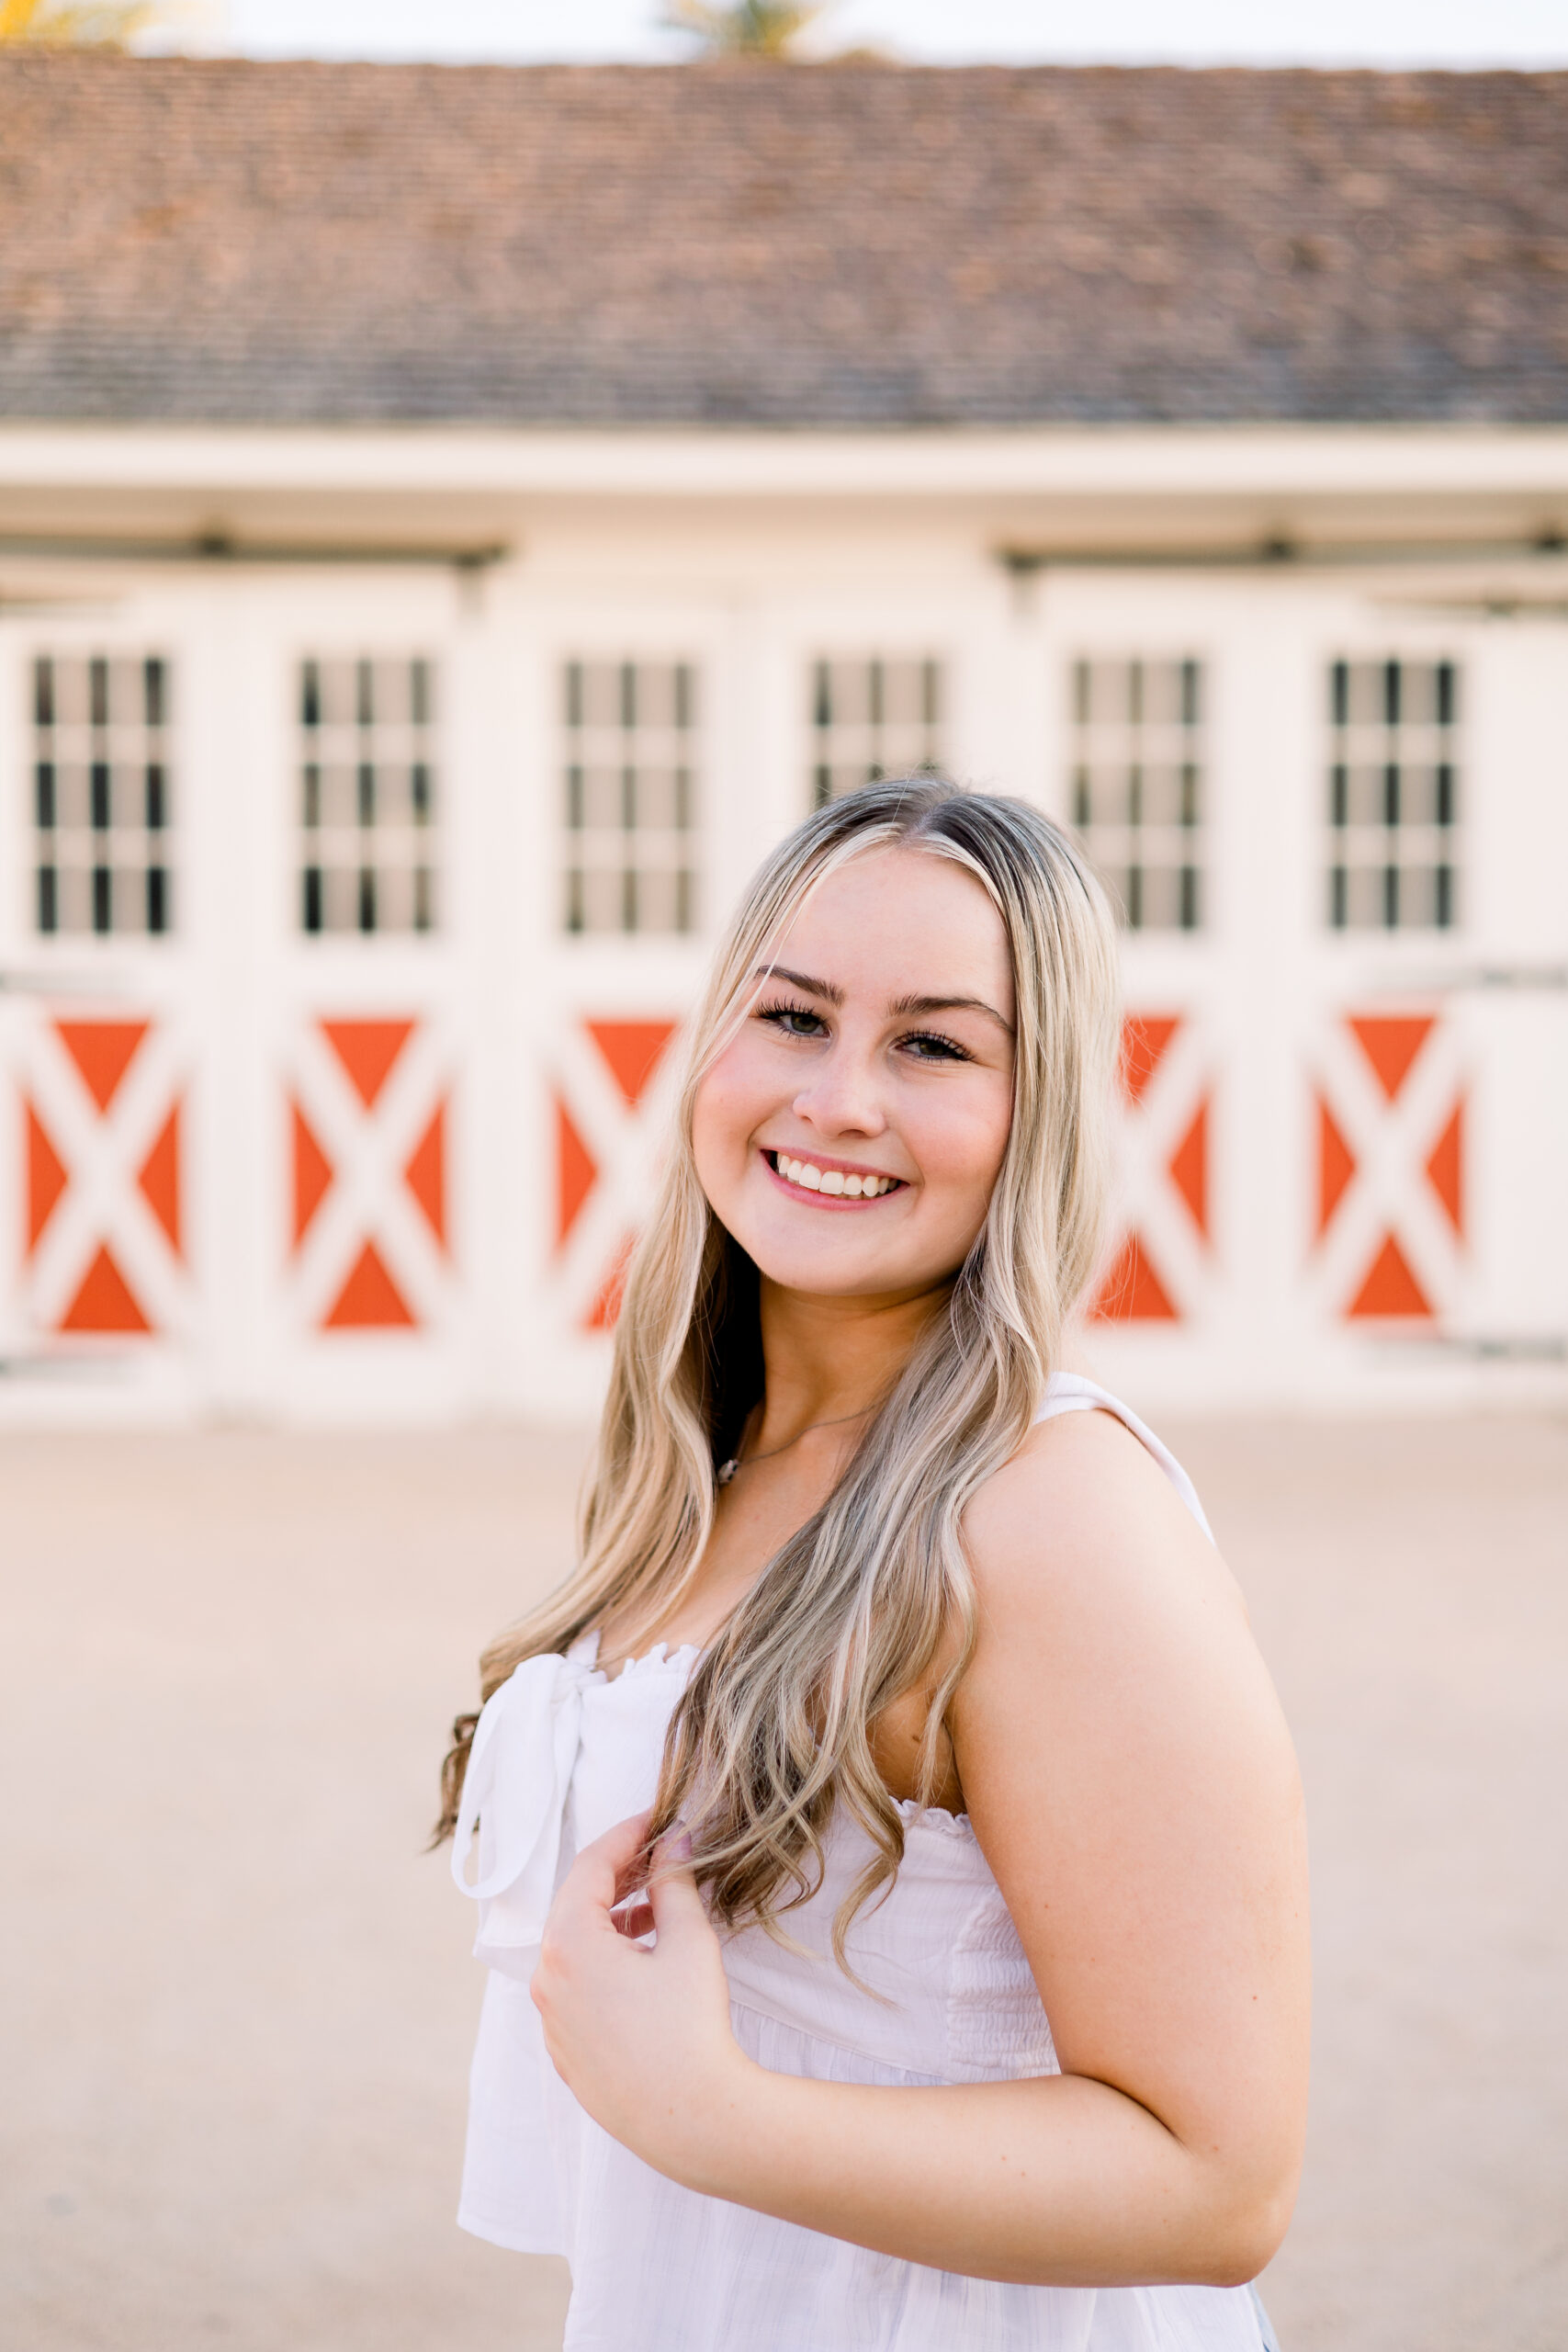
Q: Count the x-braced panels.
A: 5